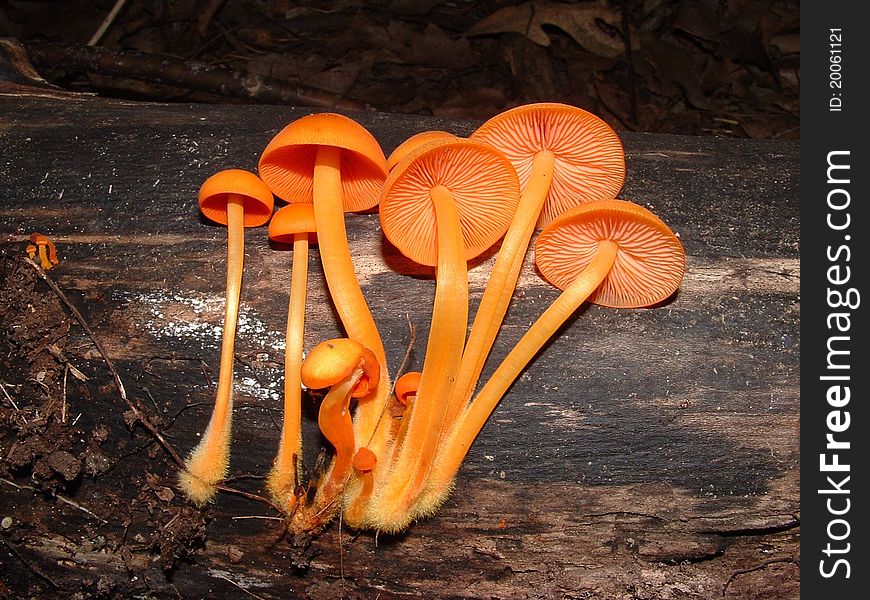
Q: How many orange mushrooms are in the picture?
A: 13